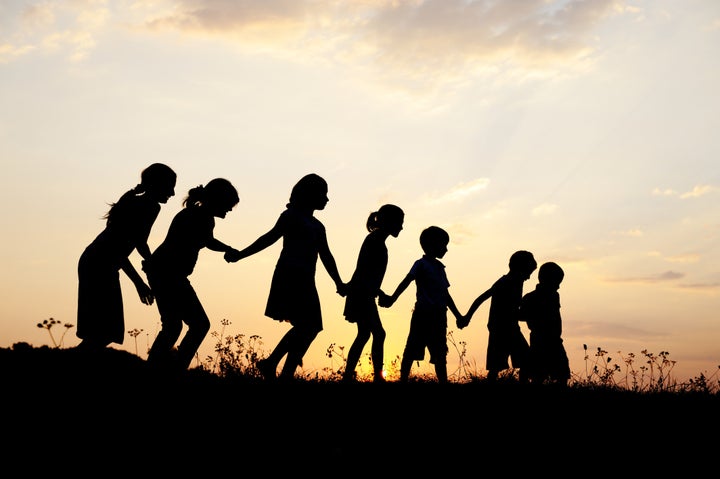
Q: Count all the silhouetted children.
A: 7